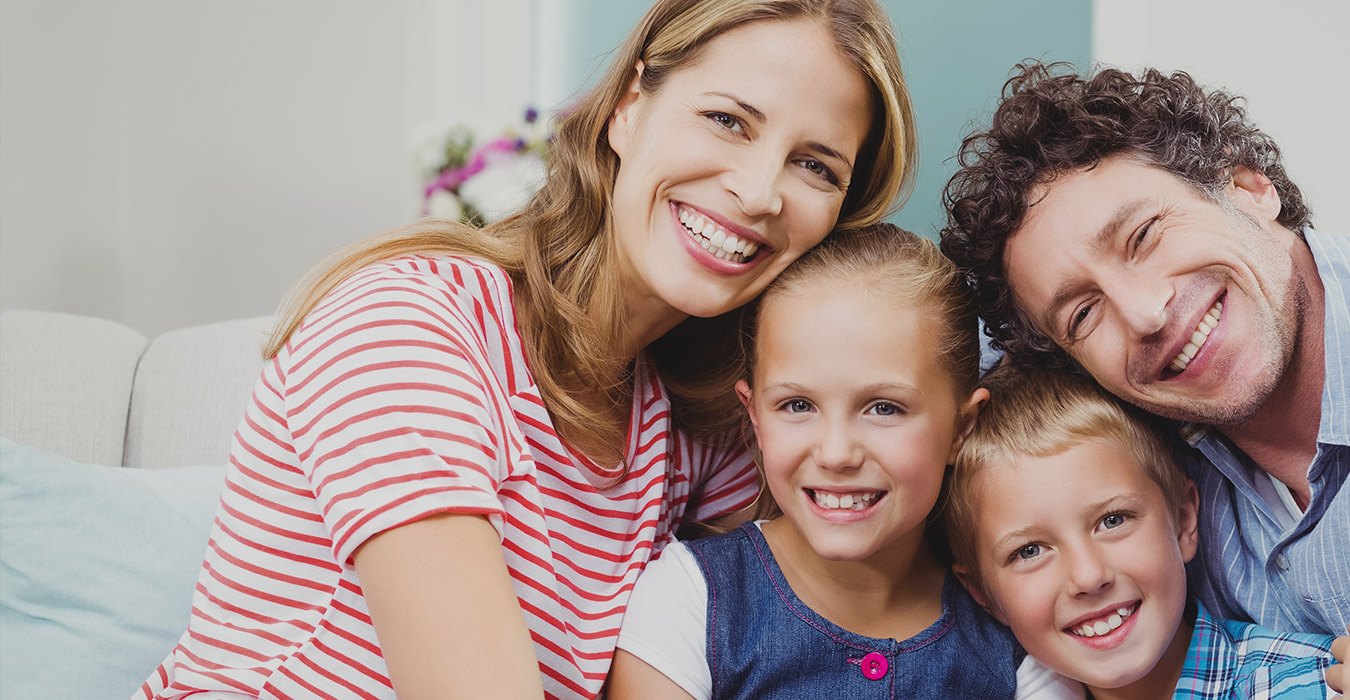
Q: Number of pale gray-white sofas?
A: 1